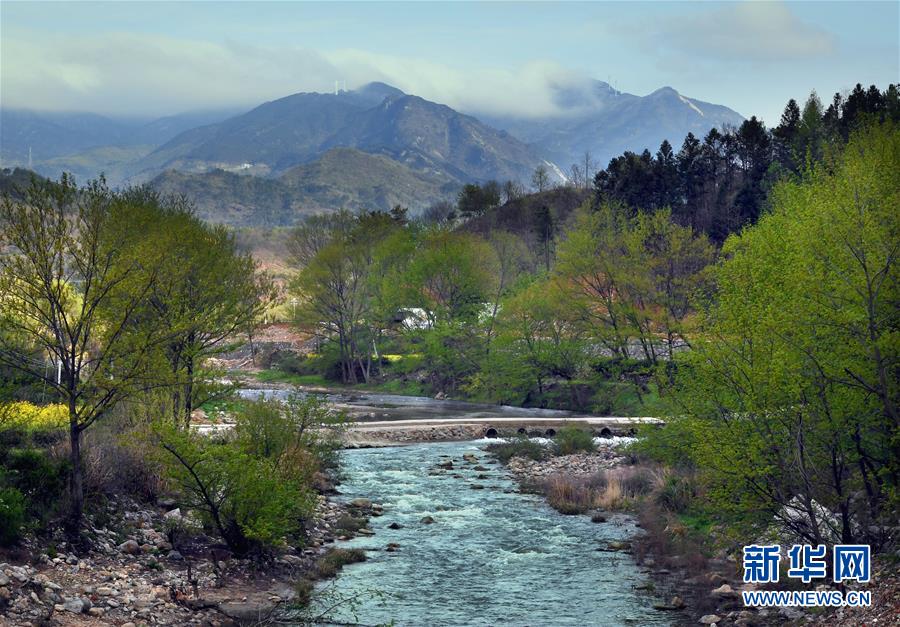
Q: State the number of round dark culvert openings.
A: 5